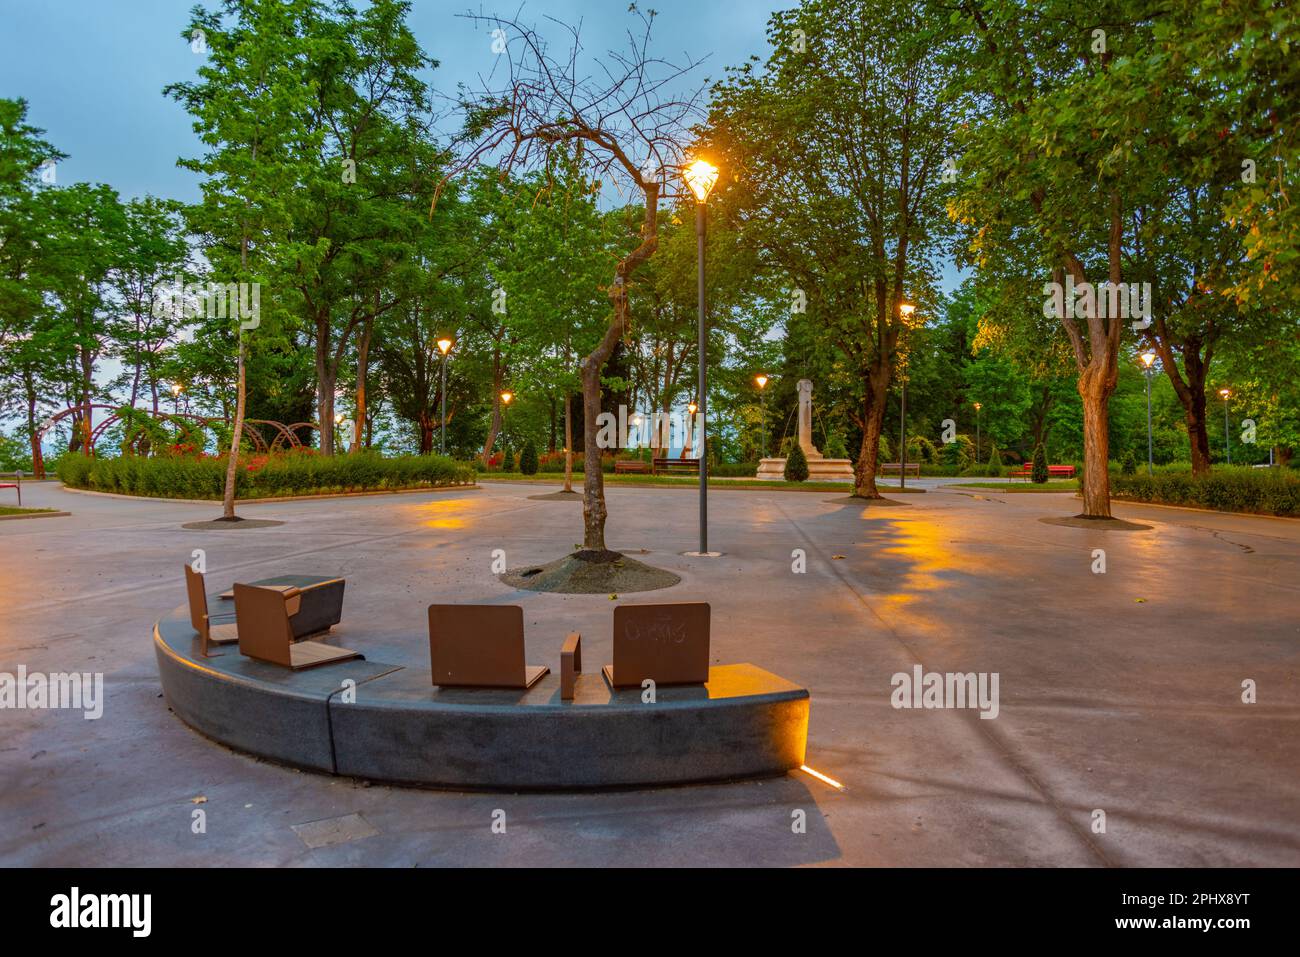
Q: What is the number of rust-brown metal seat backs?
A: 4